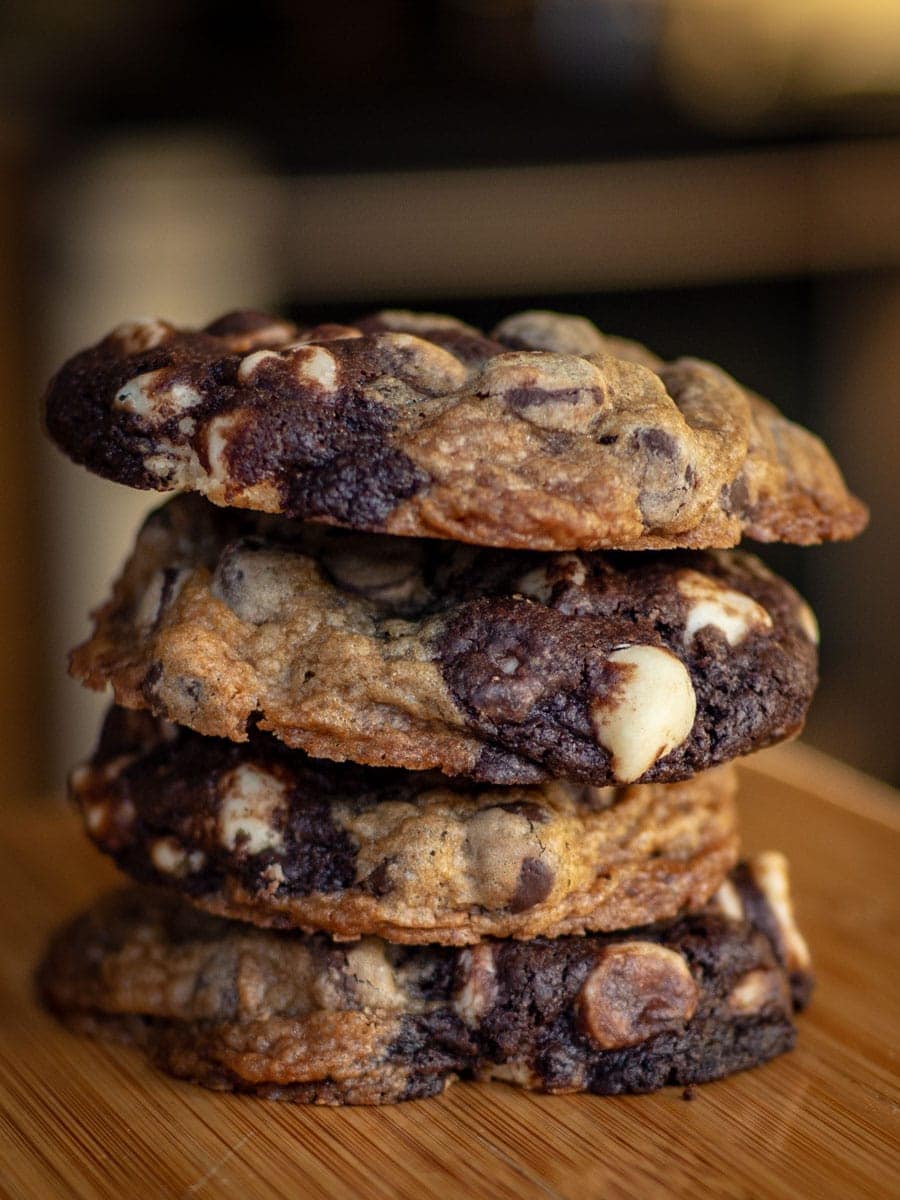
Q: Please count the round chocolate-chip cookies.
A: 4